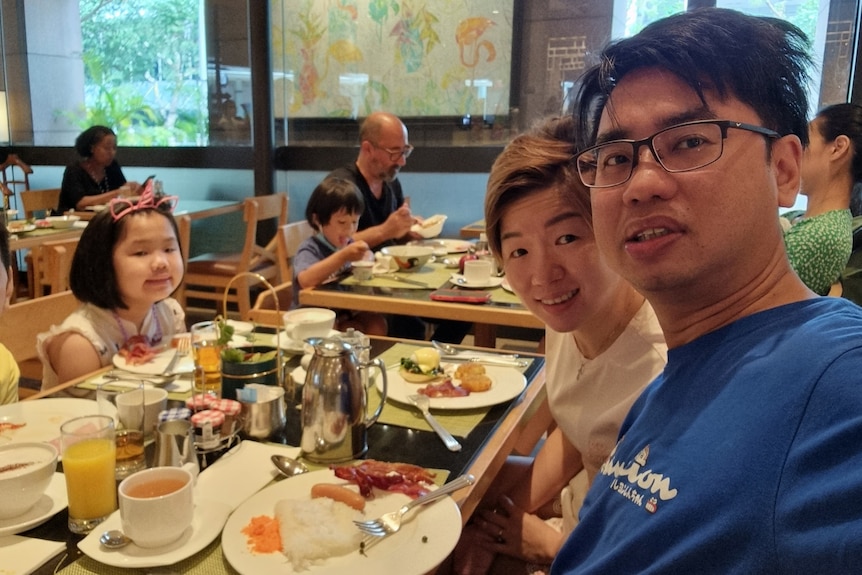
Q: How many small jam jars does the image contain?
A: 4